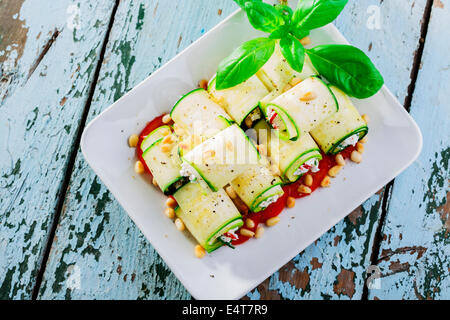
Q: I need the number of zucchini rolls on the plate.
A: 10